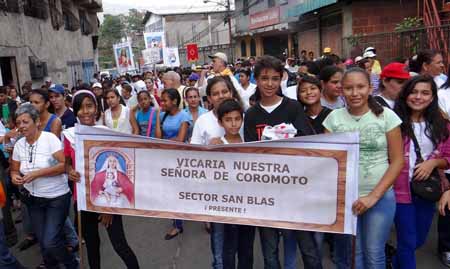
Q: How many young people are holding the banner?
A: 2